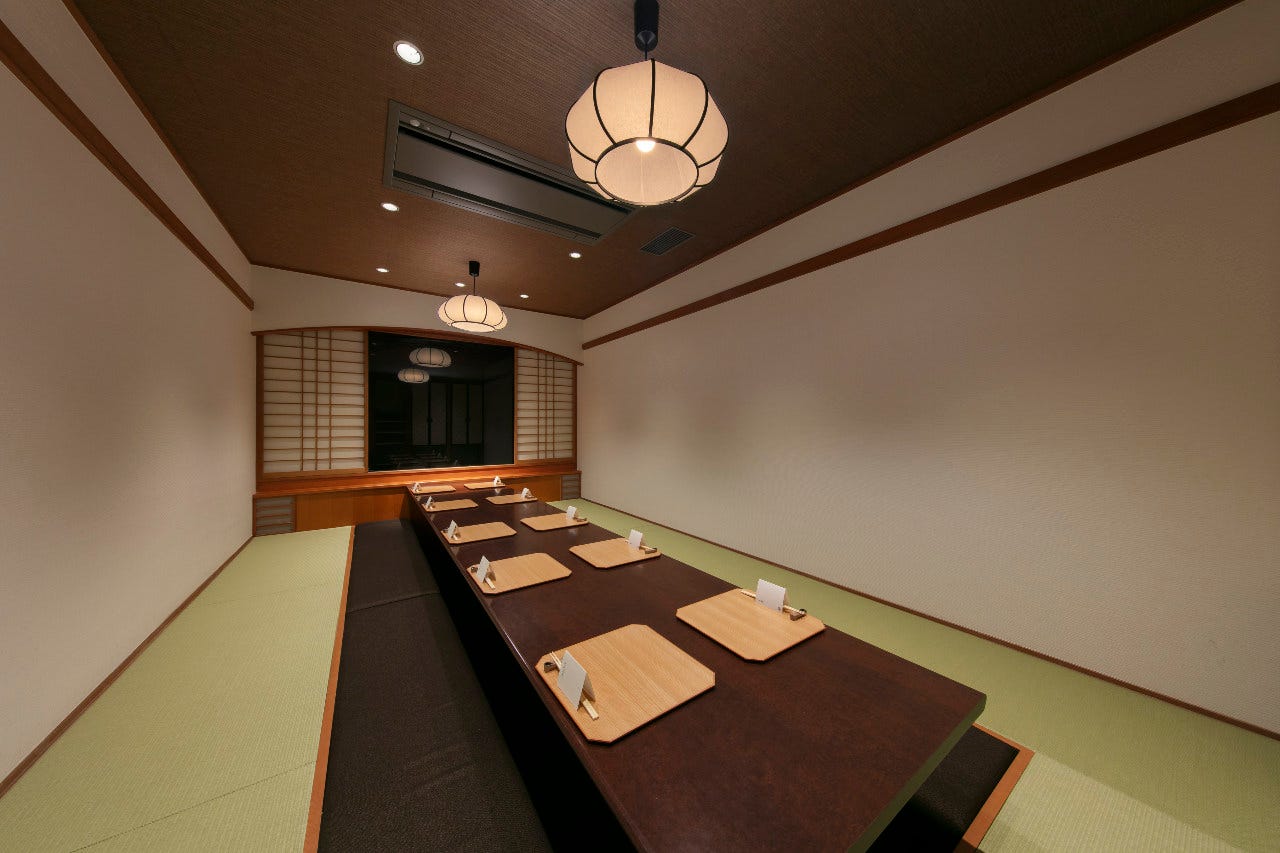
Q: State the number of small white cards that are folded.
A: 10